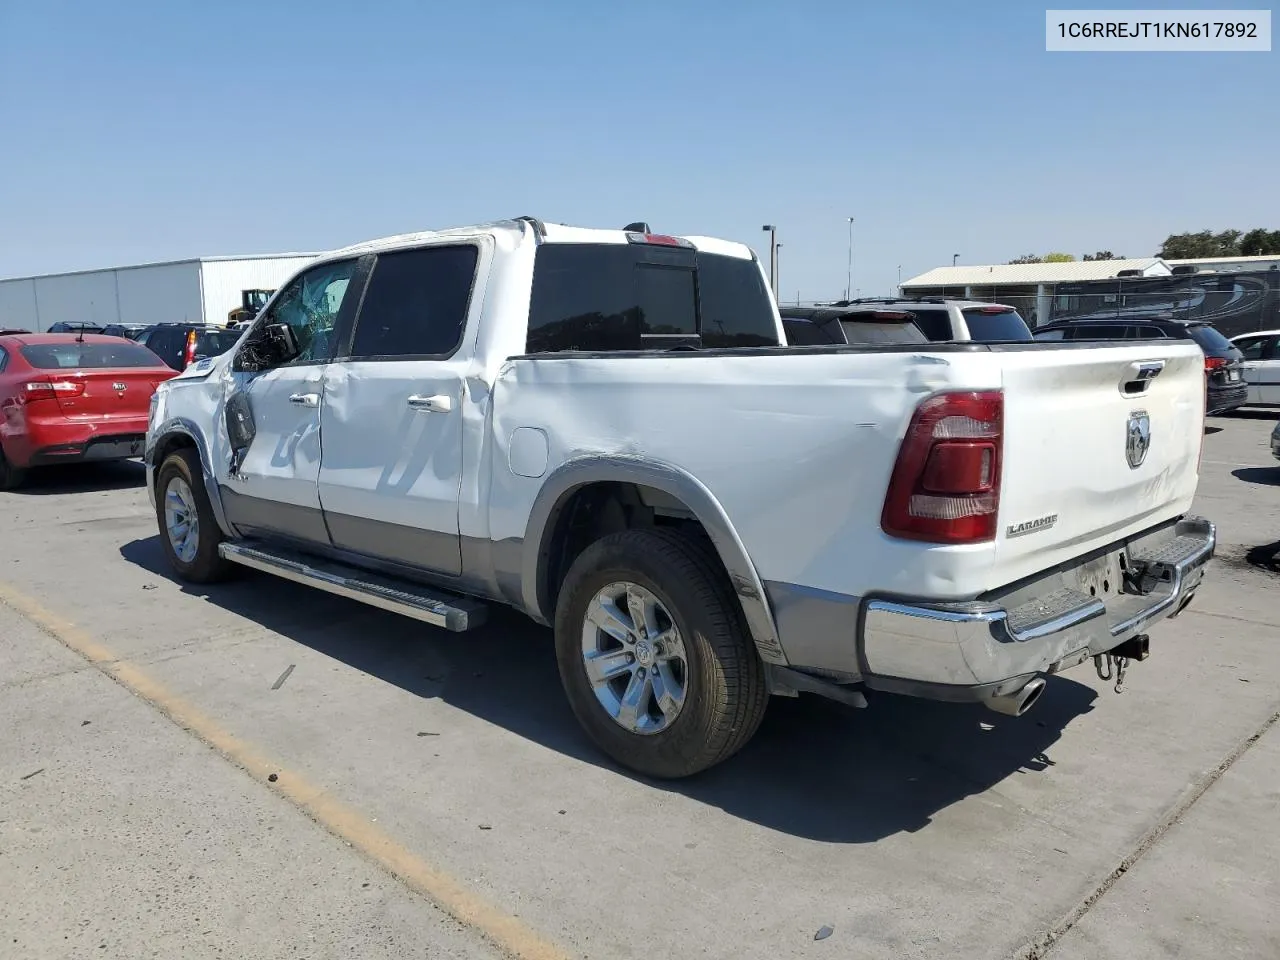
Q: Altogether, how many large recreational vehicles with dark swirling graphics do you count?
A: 1